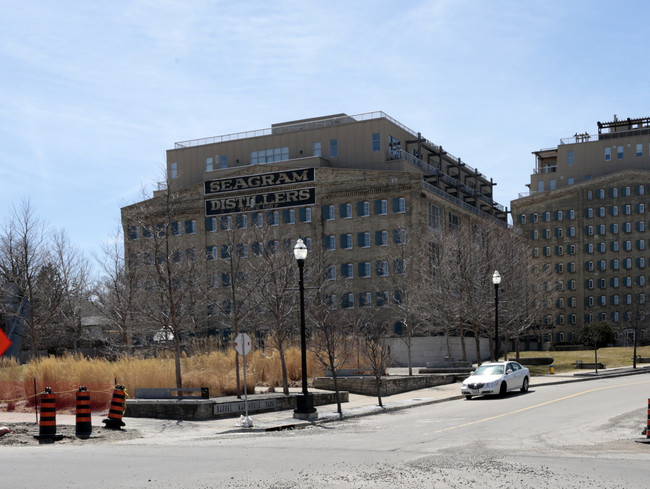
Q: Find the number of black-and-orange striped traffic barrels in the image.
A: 4